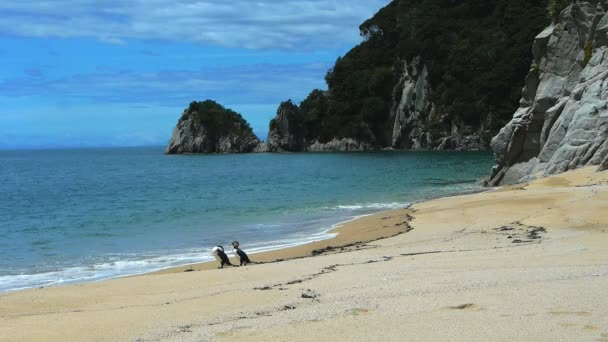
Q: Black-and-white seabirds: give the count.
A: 2